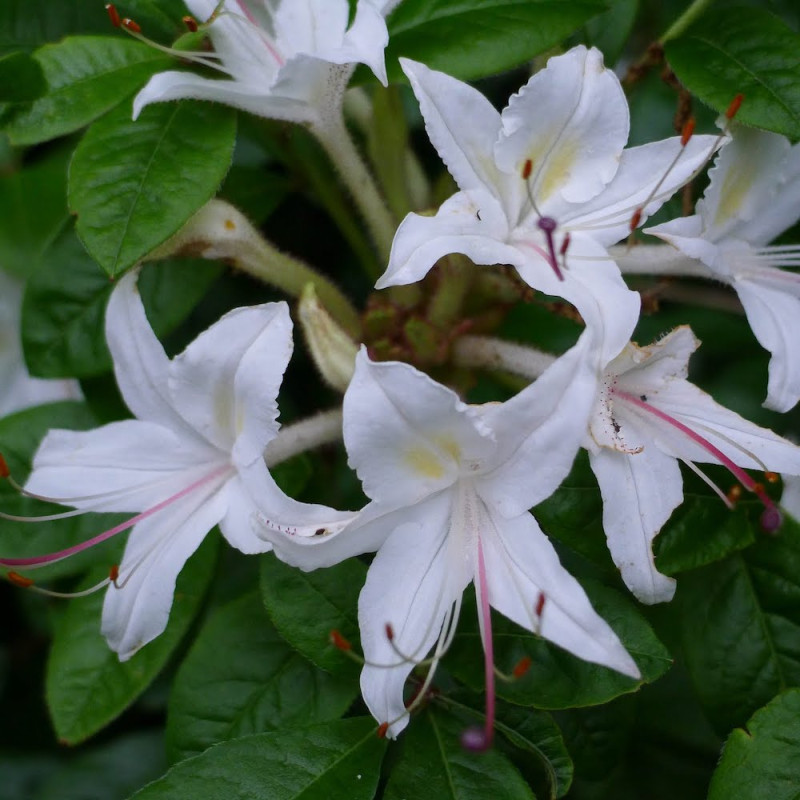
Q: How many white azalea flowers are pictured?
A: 6